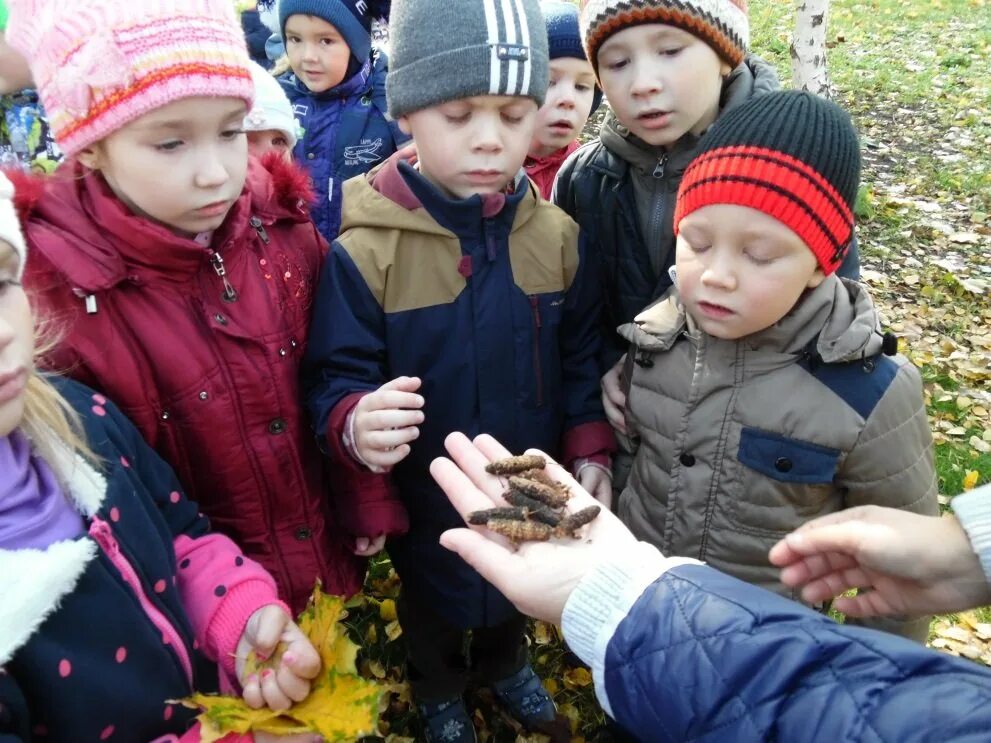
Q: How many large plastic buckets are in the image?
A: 0